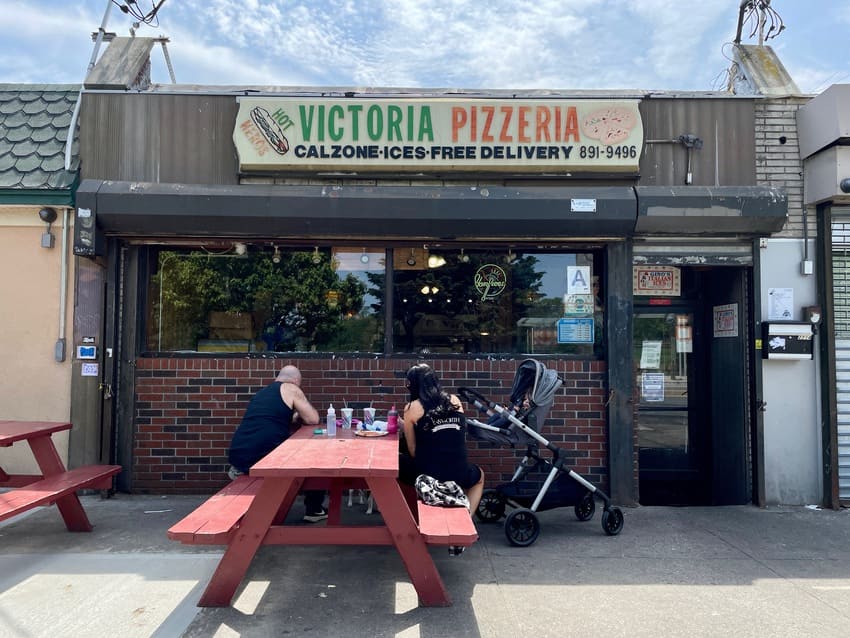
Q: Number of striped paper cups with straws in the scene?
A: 2